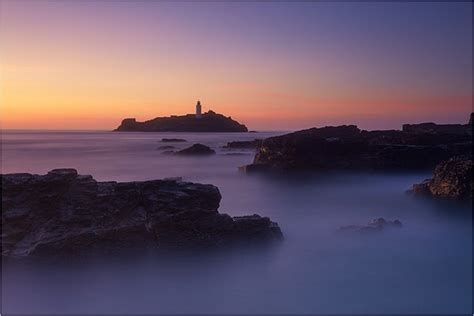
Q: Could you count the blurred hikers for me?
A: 0